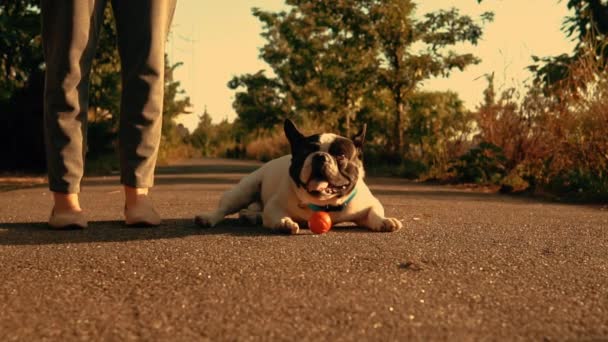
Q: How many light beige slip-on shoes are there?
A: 2